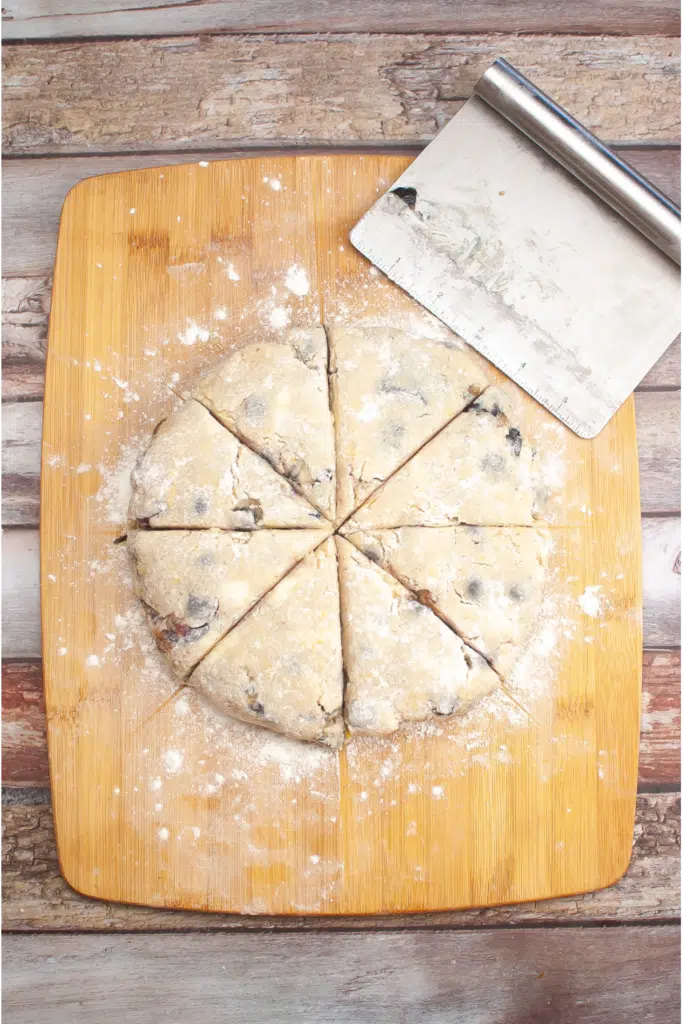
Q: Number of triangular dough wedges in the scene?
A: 8